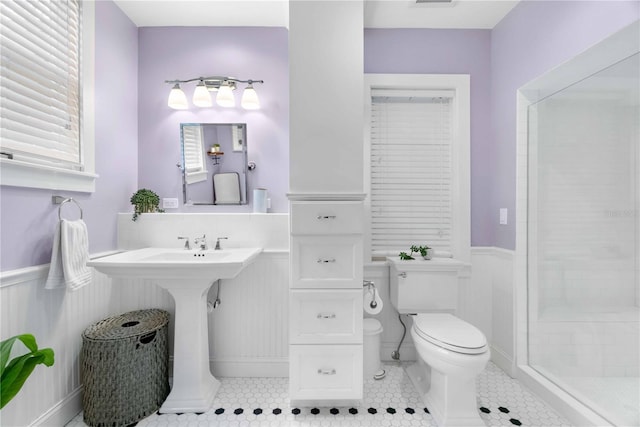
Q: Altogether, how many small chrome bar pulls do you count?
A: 4